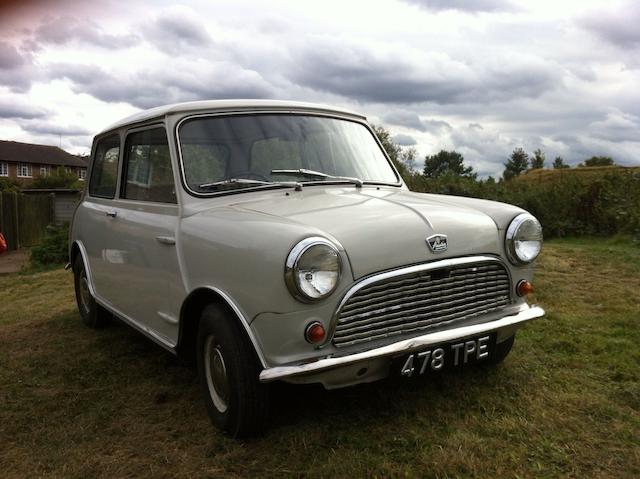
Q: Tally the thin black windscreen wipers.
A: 2